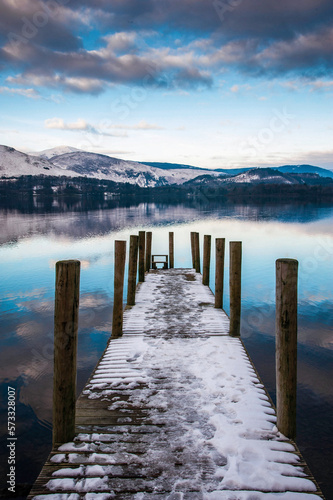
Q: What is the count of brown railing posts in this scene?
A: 12